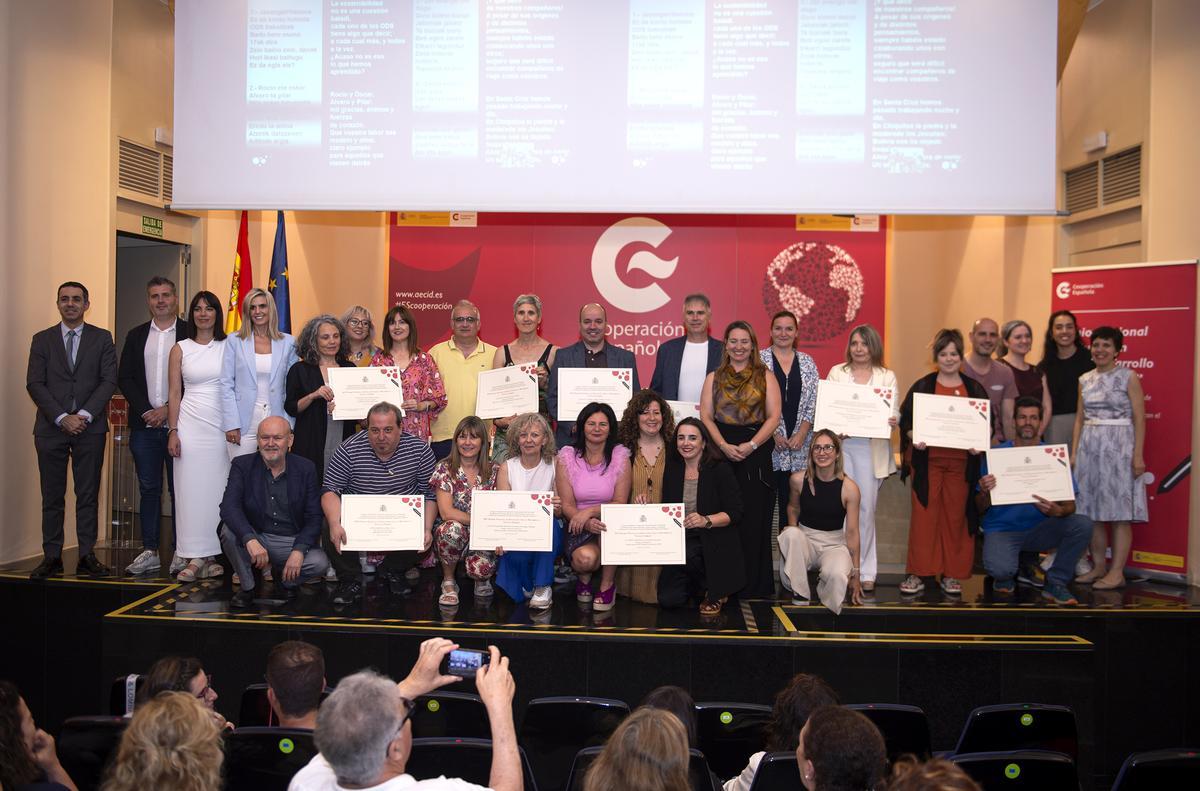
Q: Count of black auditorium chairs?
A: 14